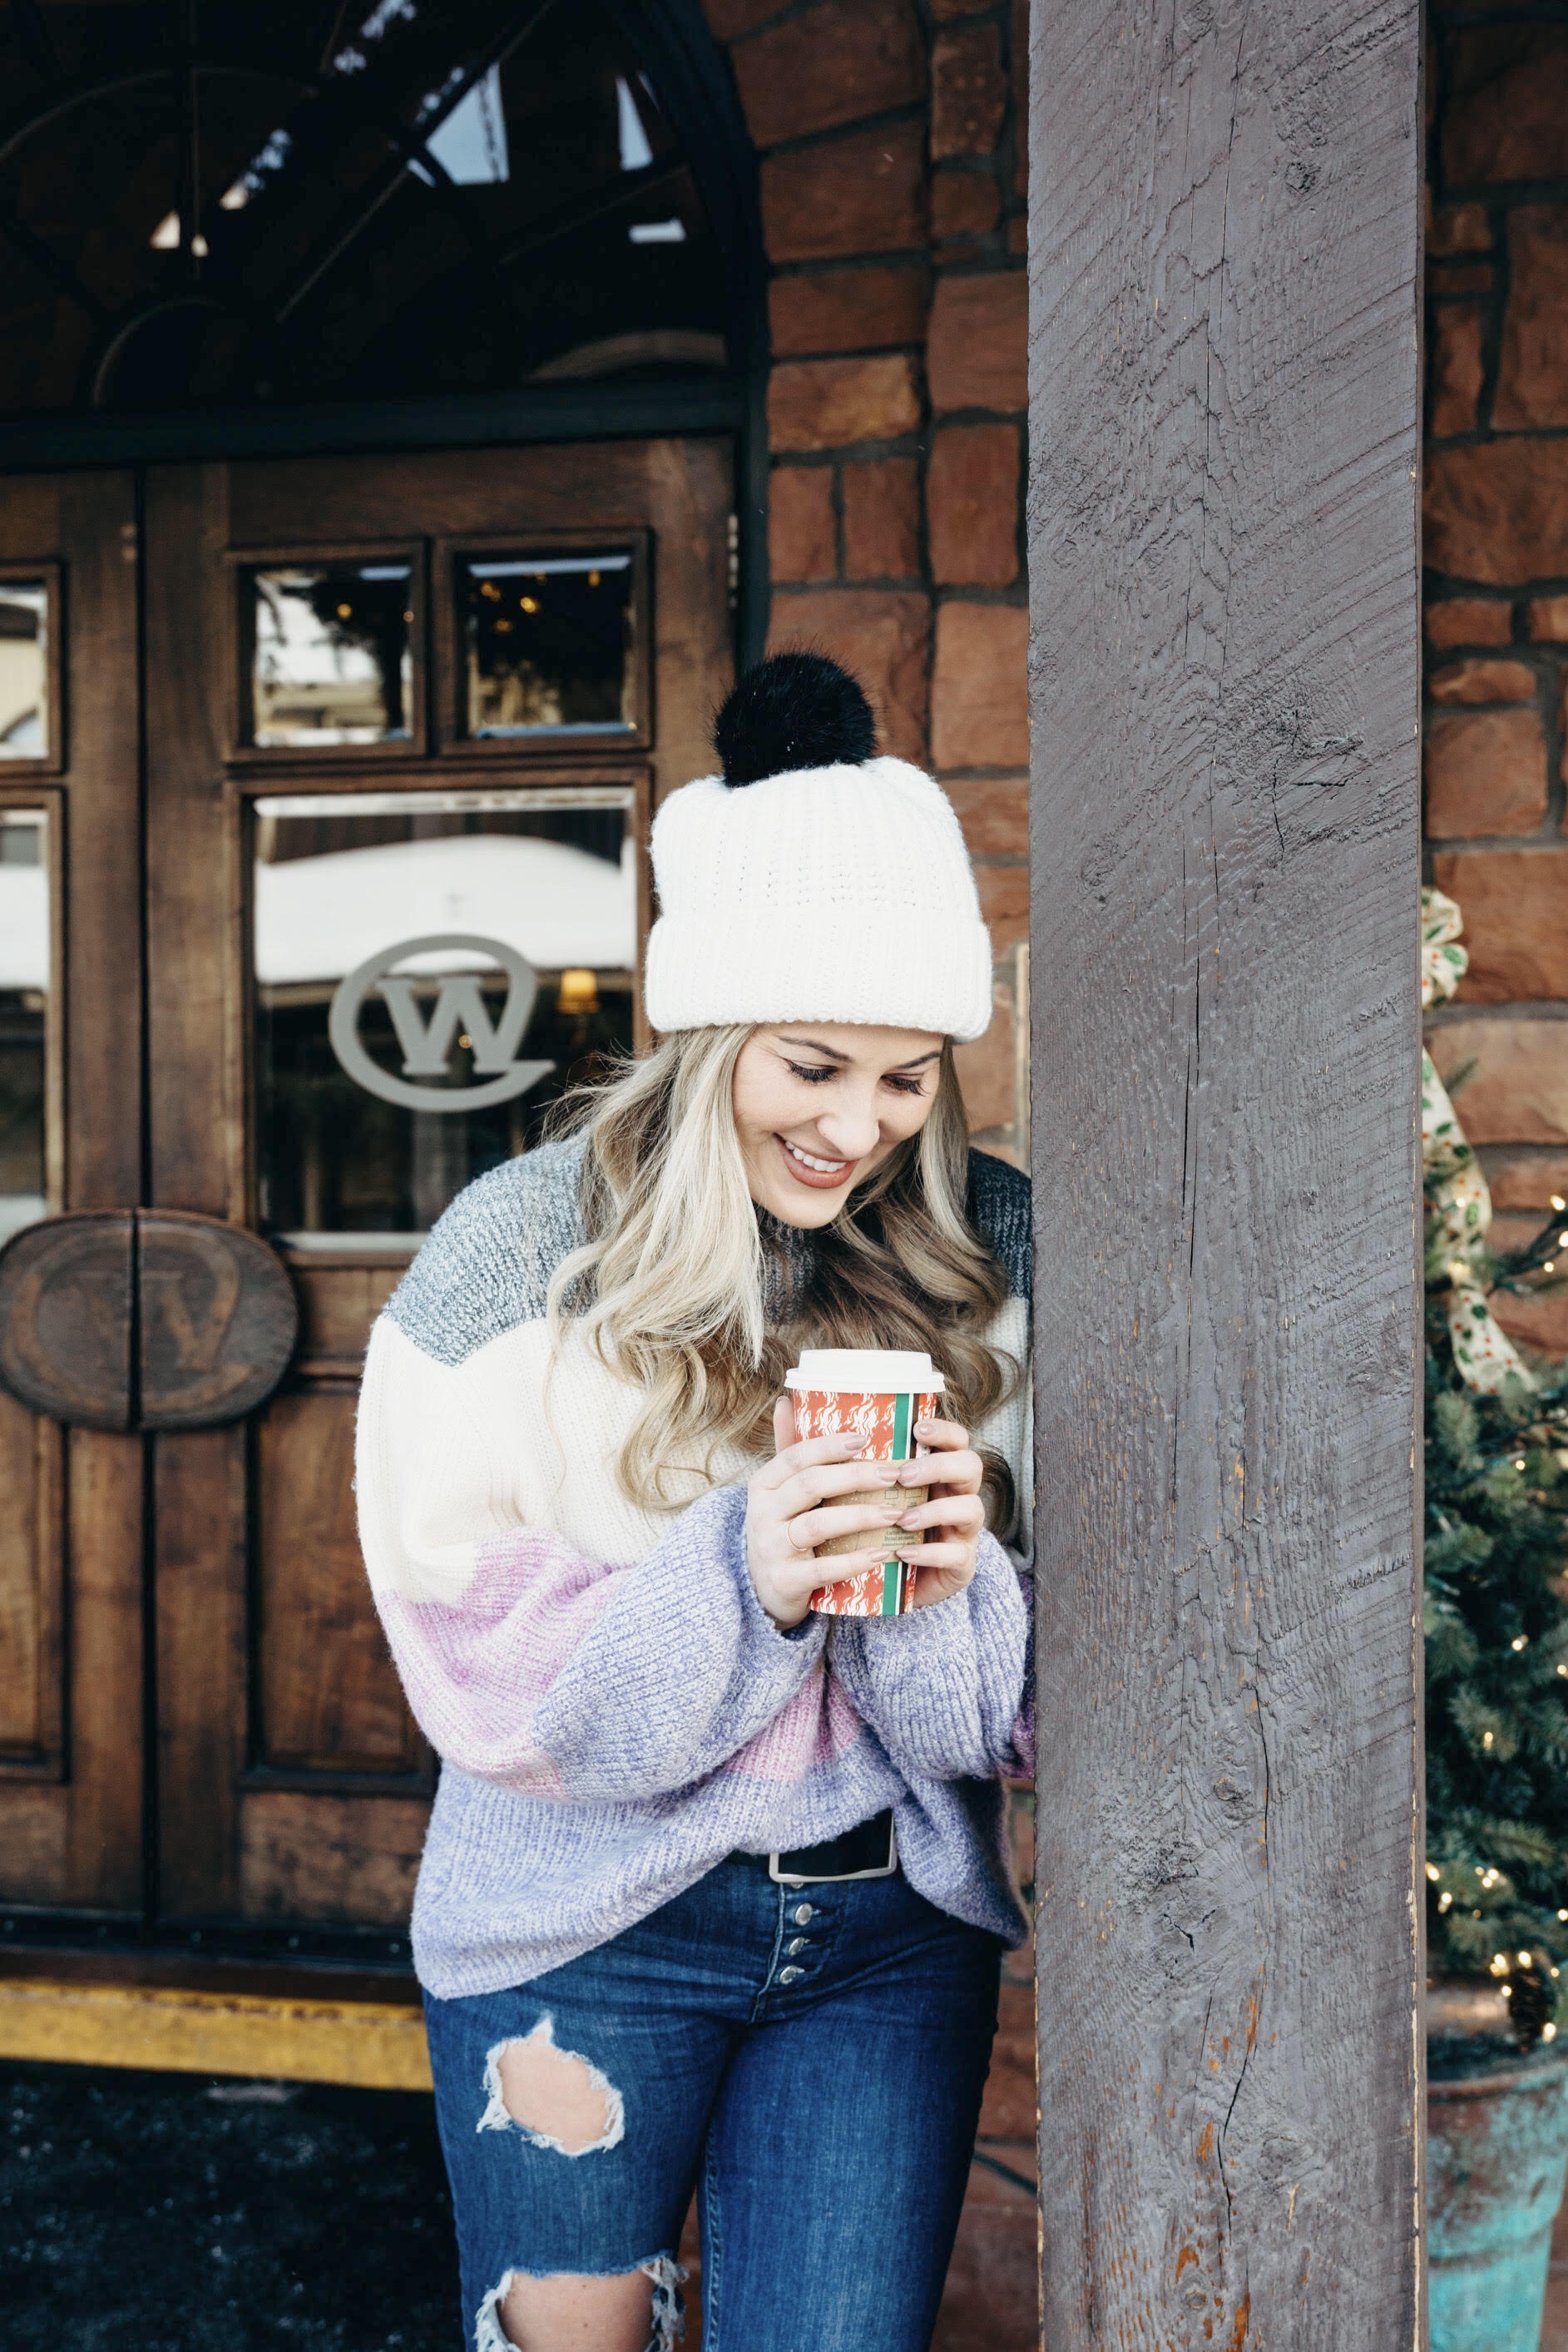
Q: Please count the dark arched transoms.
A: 1